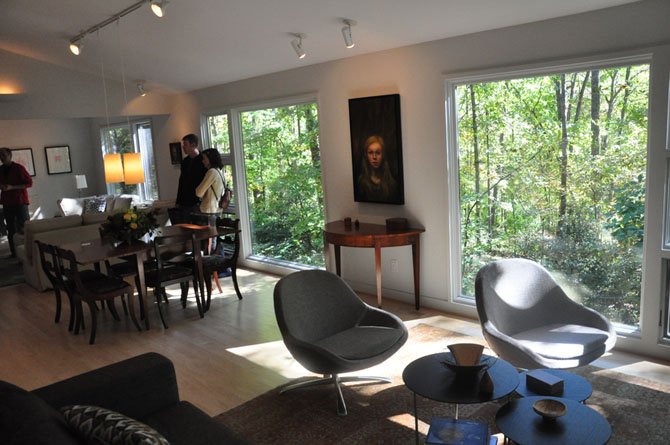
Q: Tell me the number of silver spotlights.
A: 5